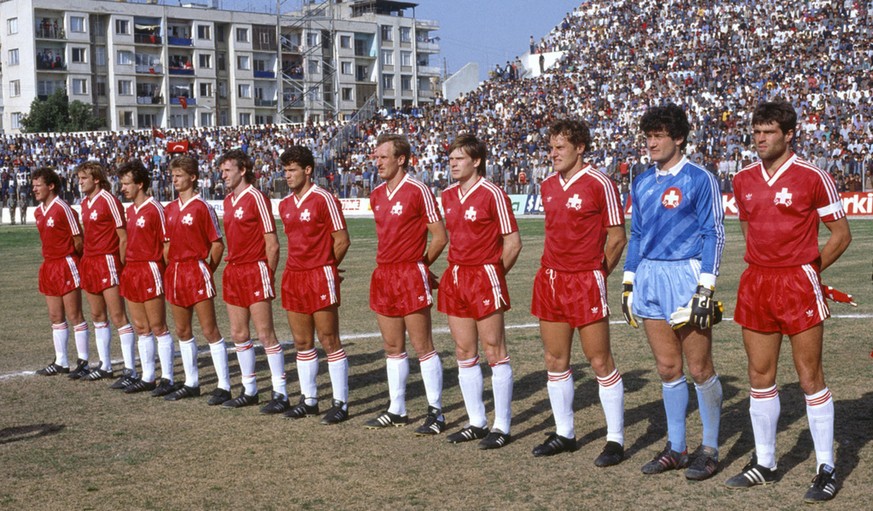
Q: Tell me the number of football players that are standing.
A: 11